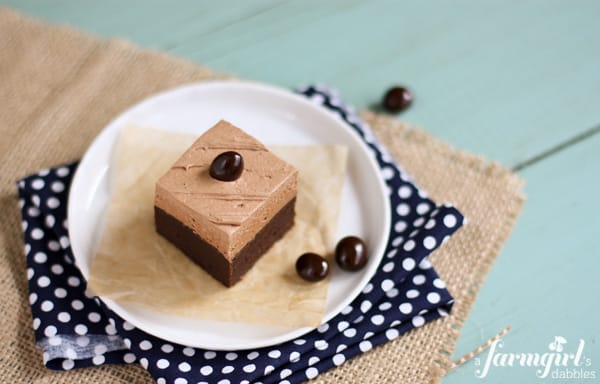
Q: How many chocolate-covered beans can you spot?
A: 4